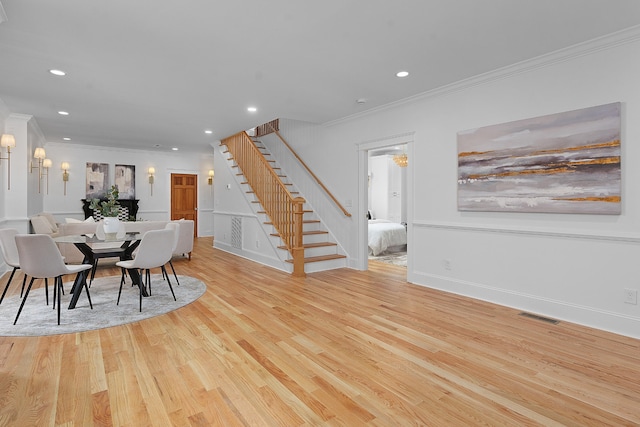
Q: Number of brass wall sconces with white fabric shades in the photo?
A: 6